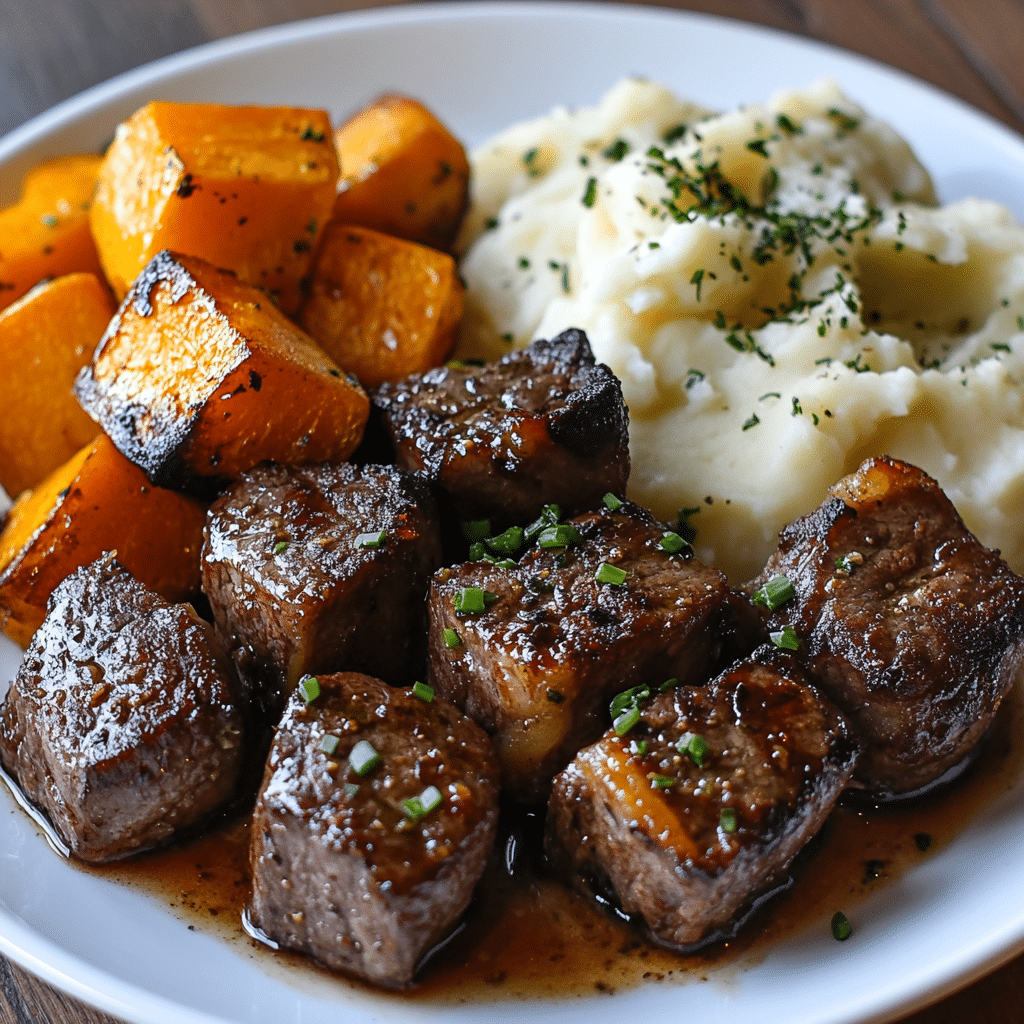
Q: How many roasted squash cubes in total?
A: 7